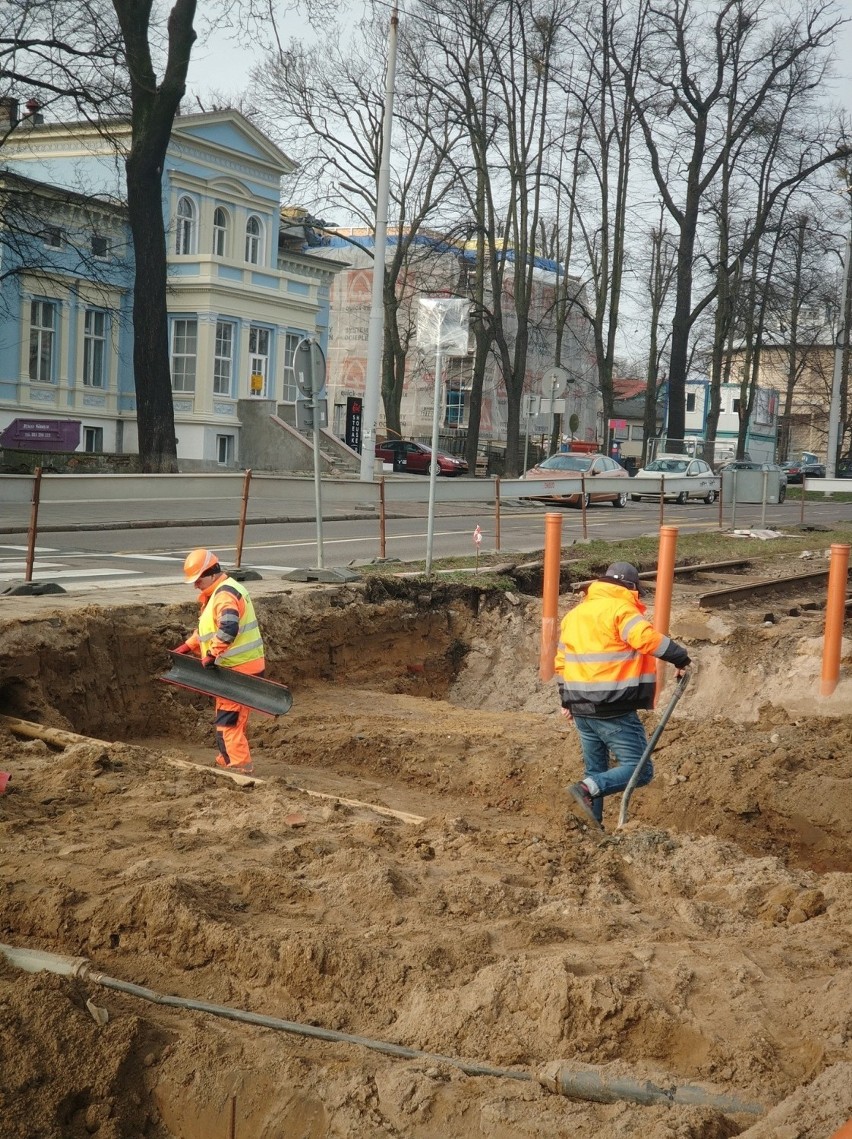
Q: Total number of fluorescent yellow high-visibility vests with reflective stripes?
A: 1